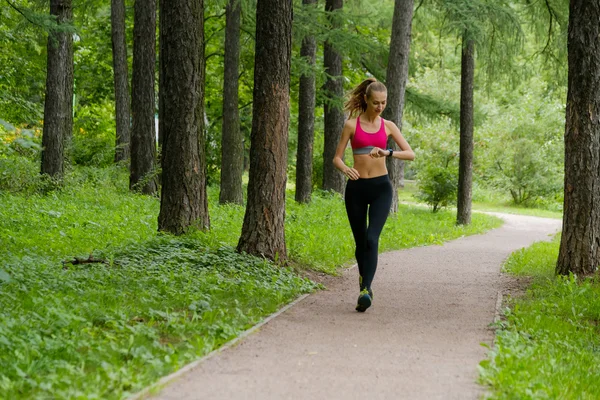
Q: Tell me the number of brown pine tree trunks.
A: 11